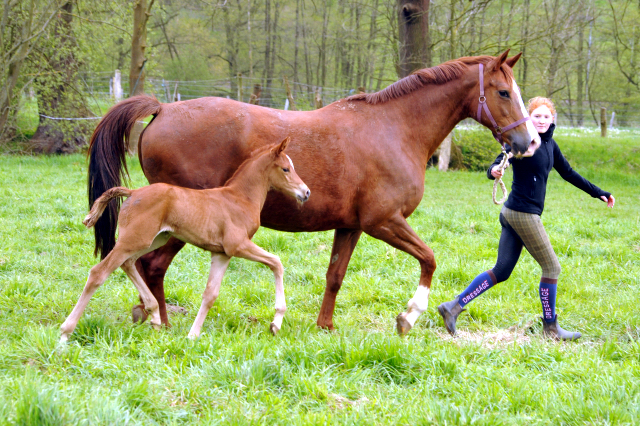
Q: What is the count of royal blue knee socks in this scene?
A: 2